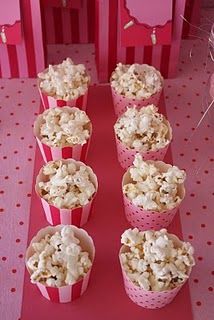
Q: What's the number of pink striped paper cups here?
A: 4